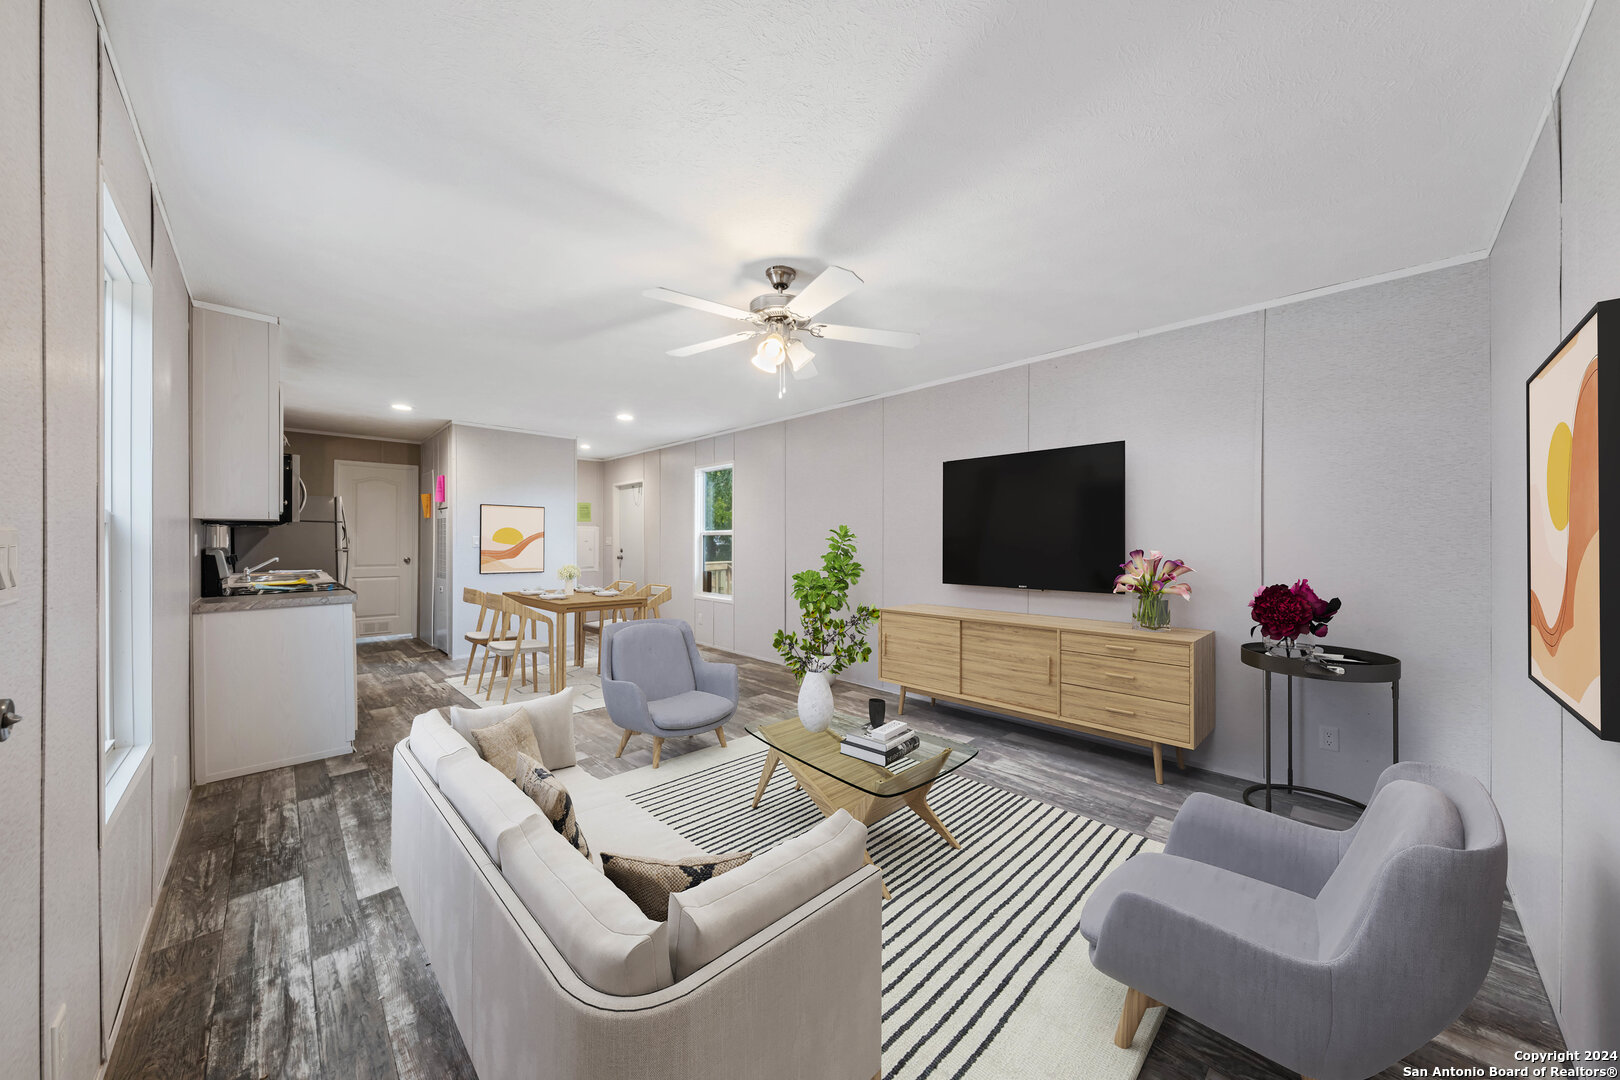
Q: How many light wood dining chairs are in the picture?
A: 4